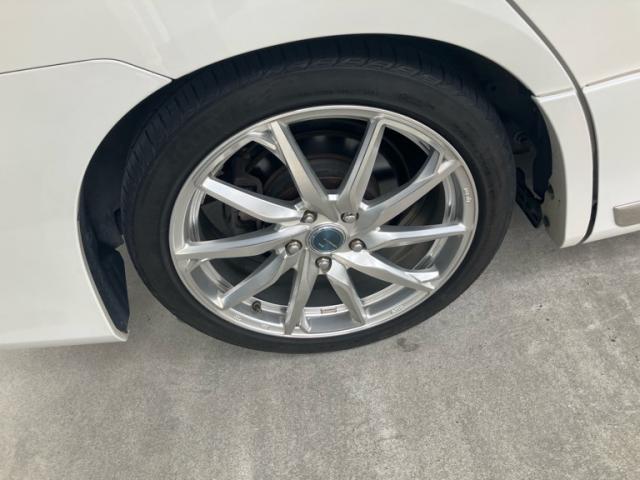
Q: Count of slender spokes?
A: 10